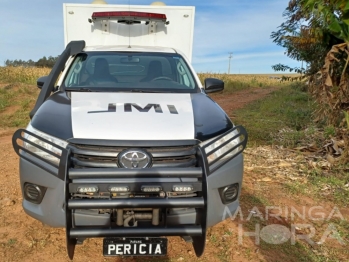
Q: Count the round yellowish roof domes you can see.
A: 2